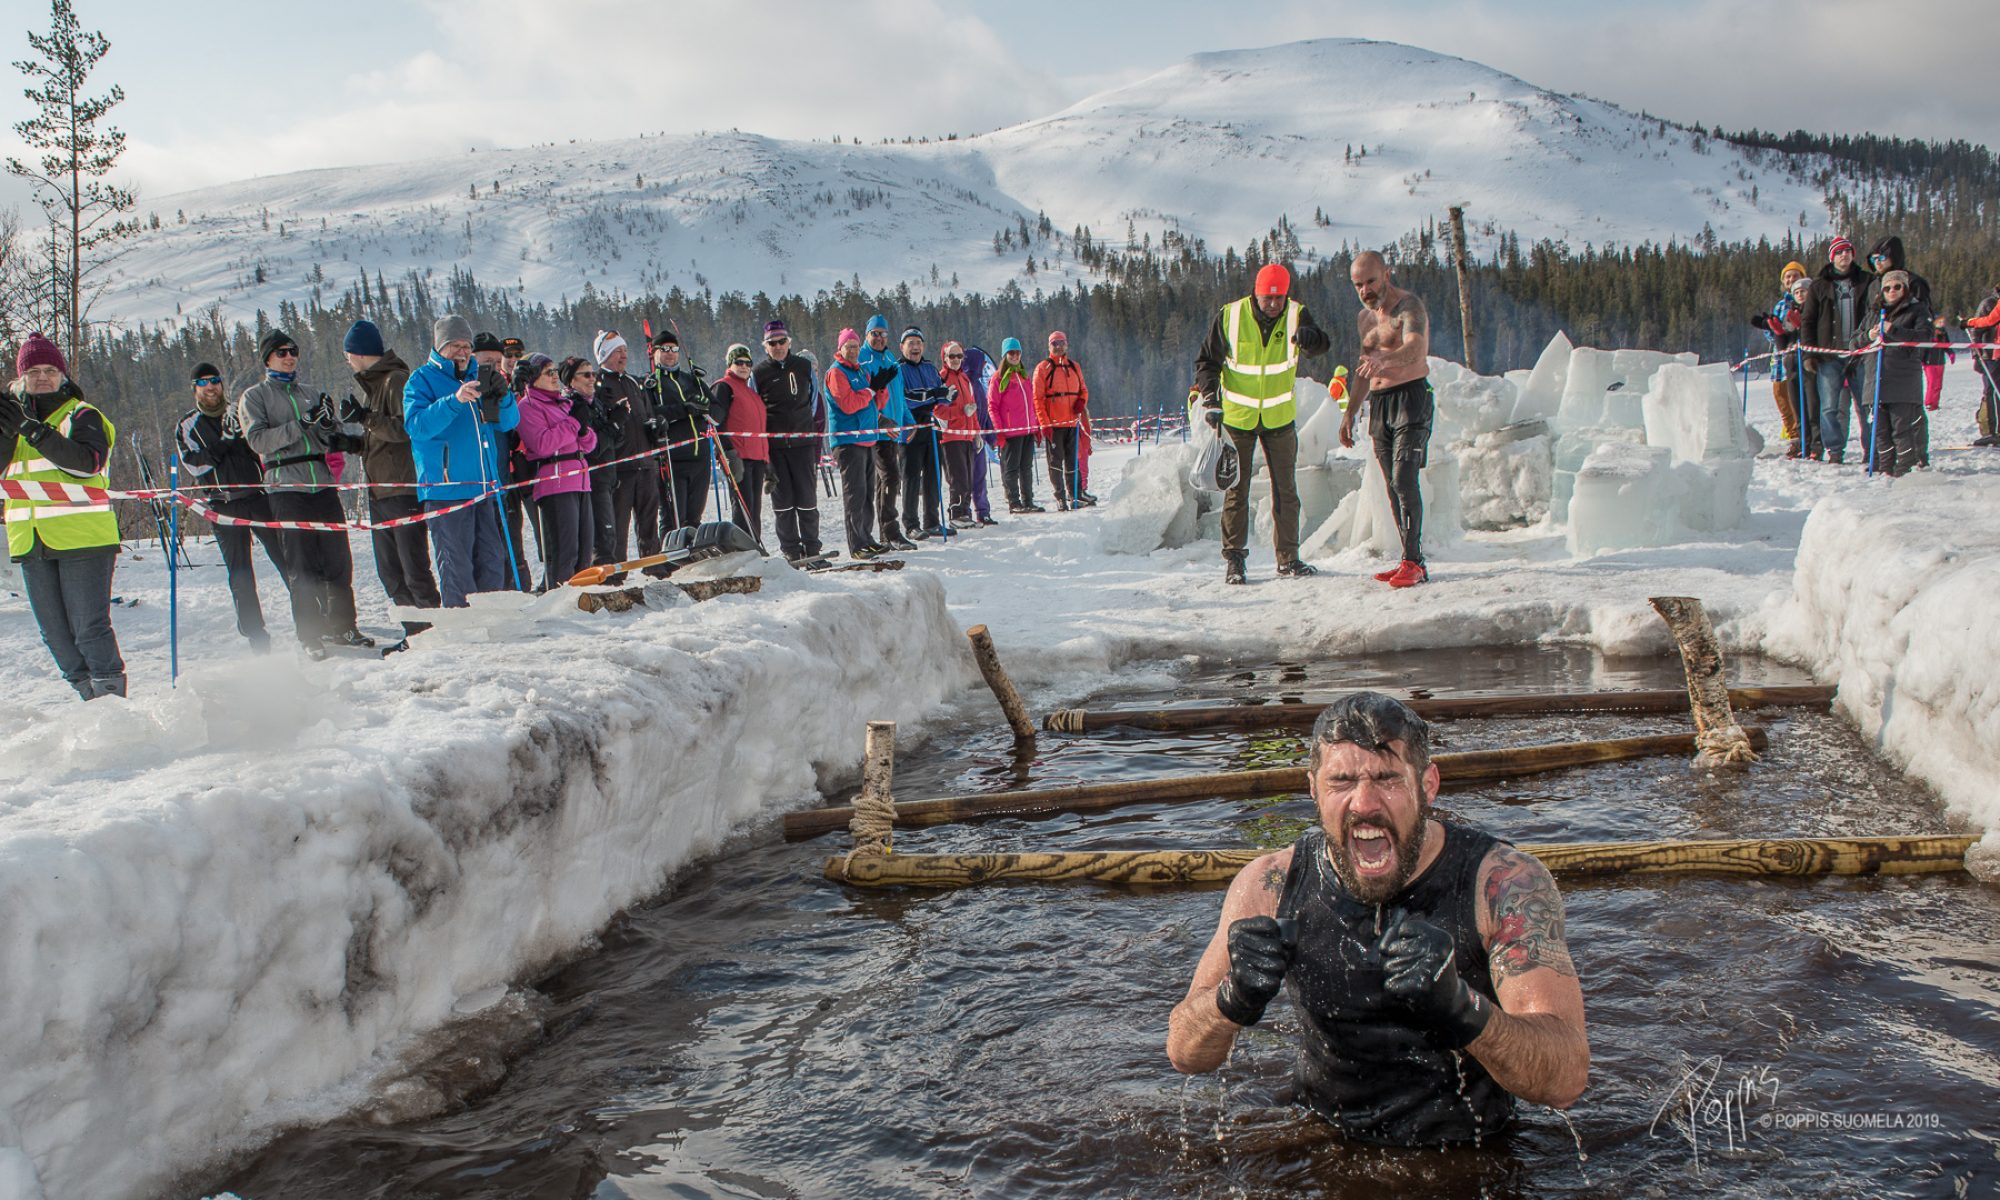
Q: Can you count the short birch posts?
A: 3